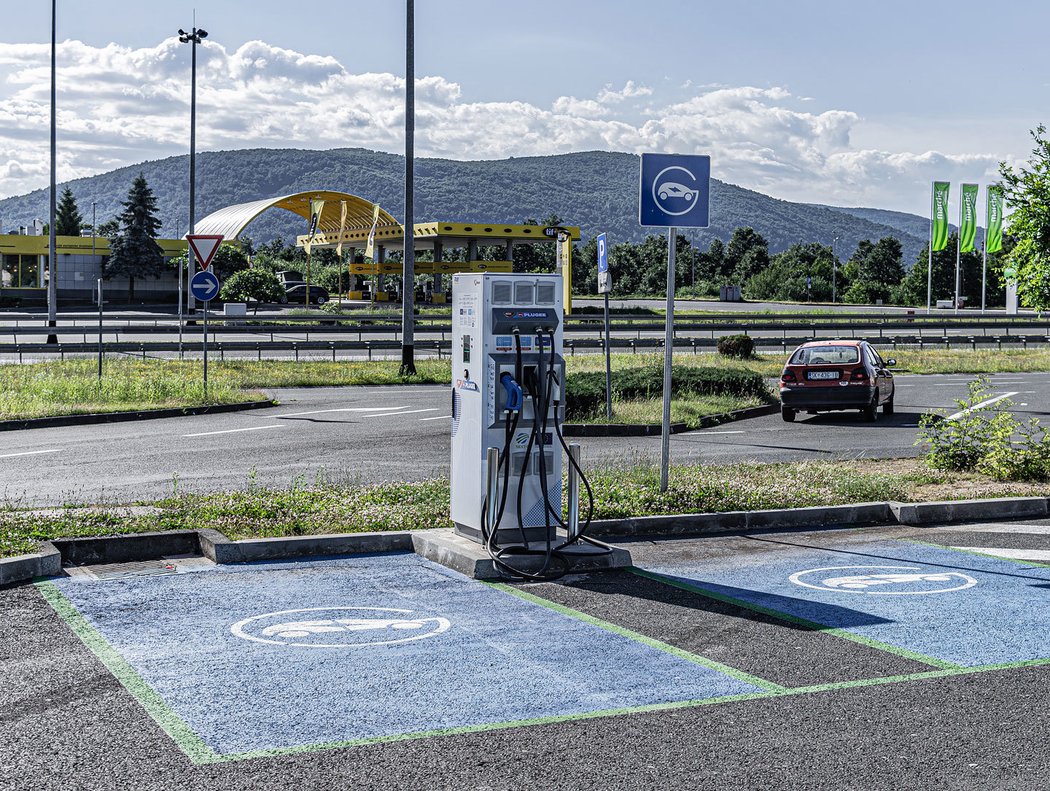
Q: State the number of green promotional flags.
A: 3